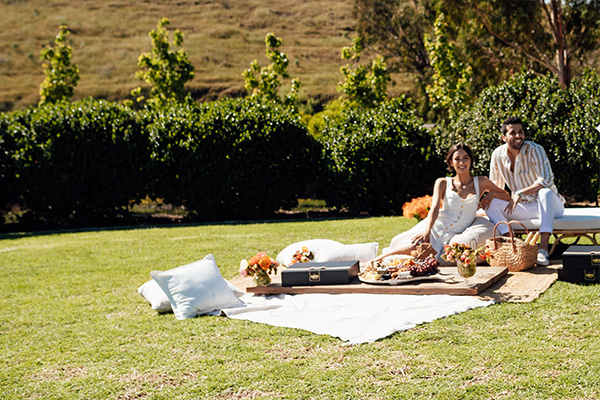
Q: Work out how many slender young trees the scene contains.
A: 5